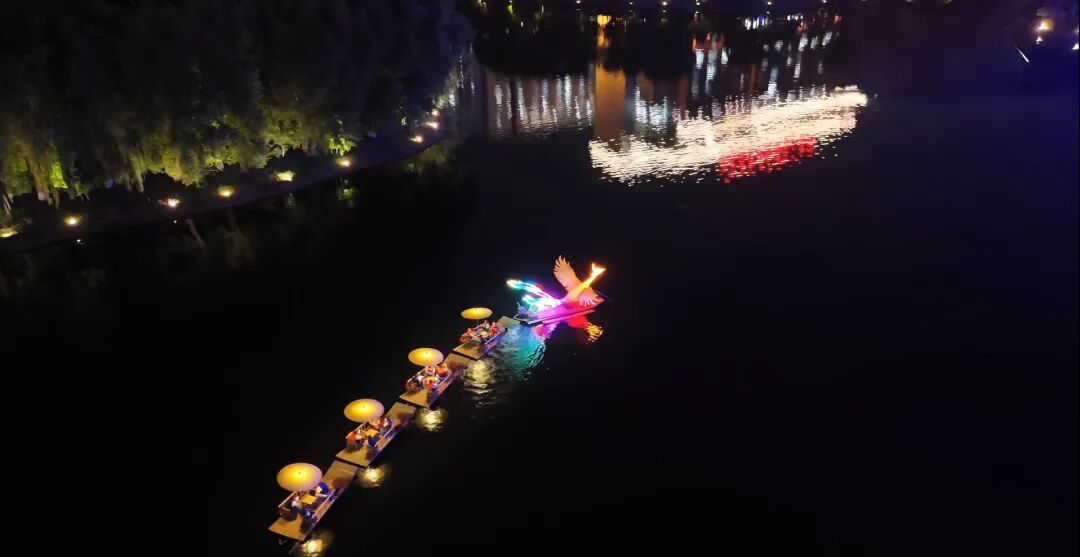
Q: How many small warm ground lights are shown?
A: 9